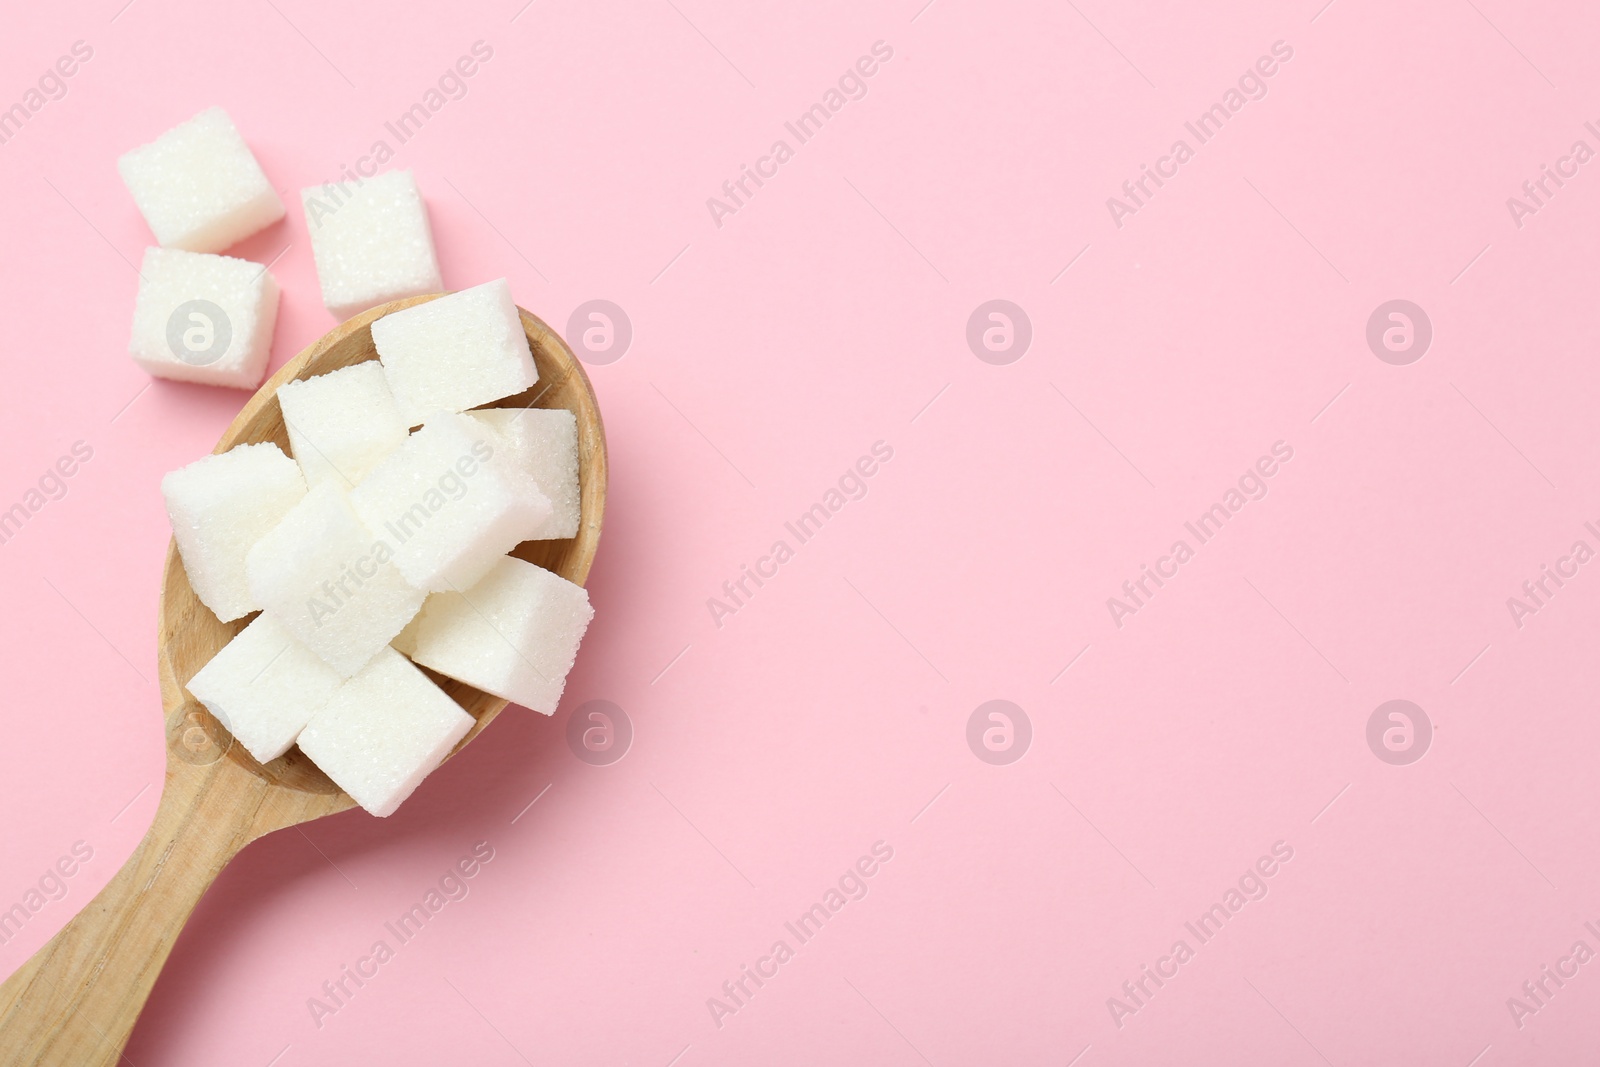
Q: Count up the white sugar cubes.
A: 12